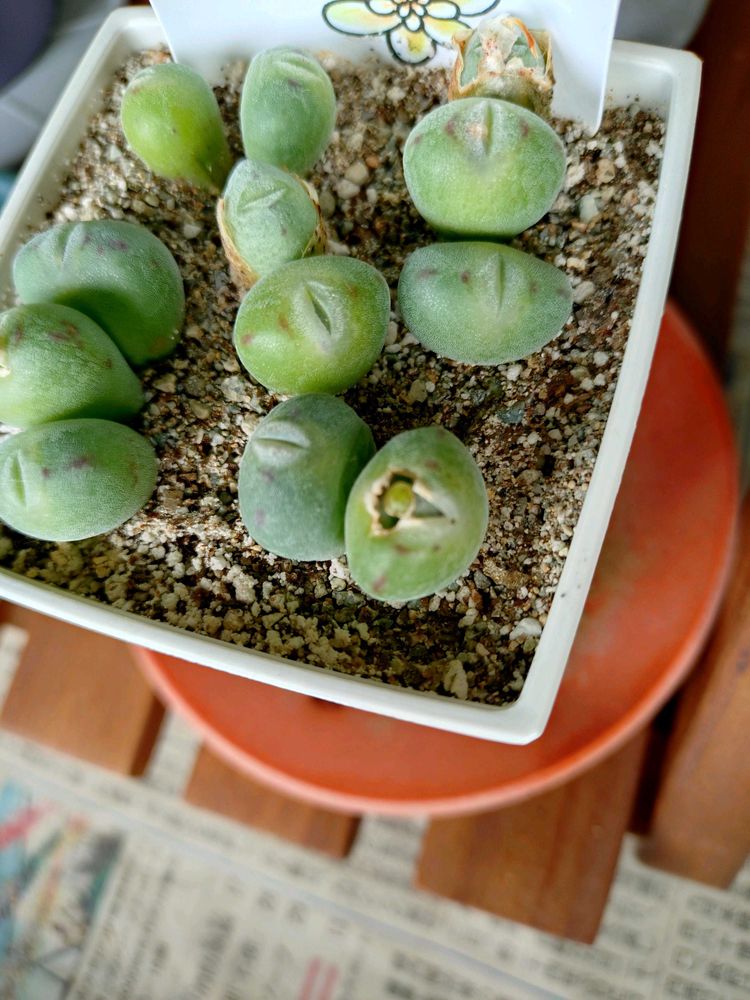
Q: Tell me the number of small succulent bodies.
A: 12